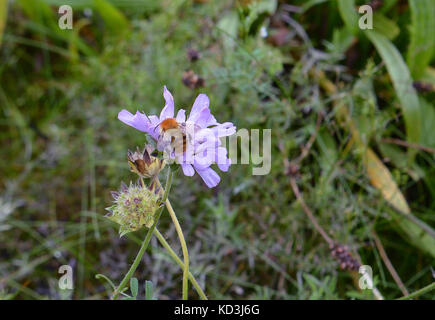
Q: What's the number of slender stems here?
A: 3